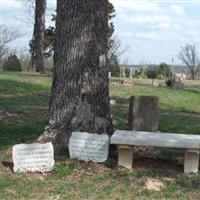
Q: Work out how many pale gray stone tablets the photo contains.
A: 2